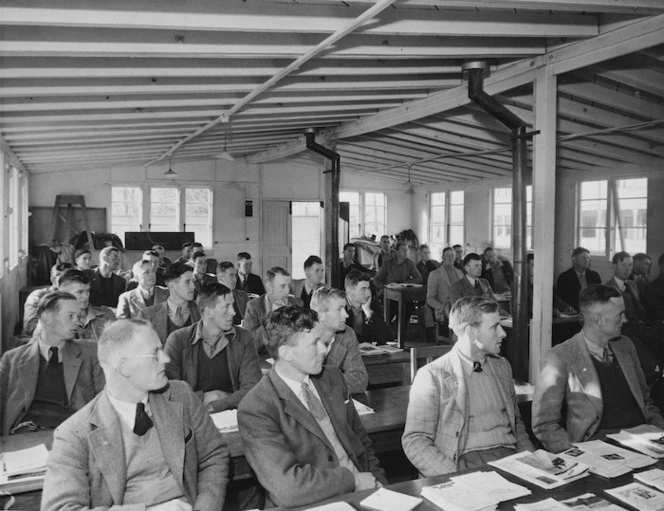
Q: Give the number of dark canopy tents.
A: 0